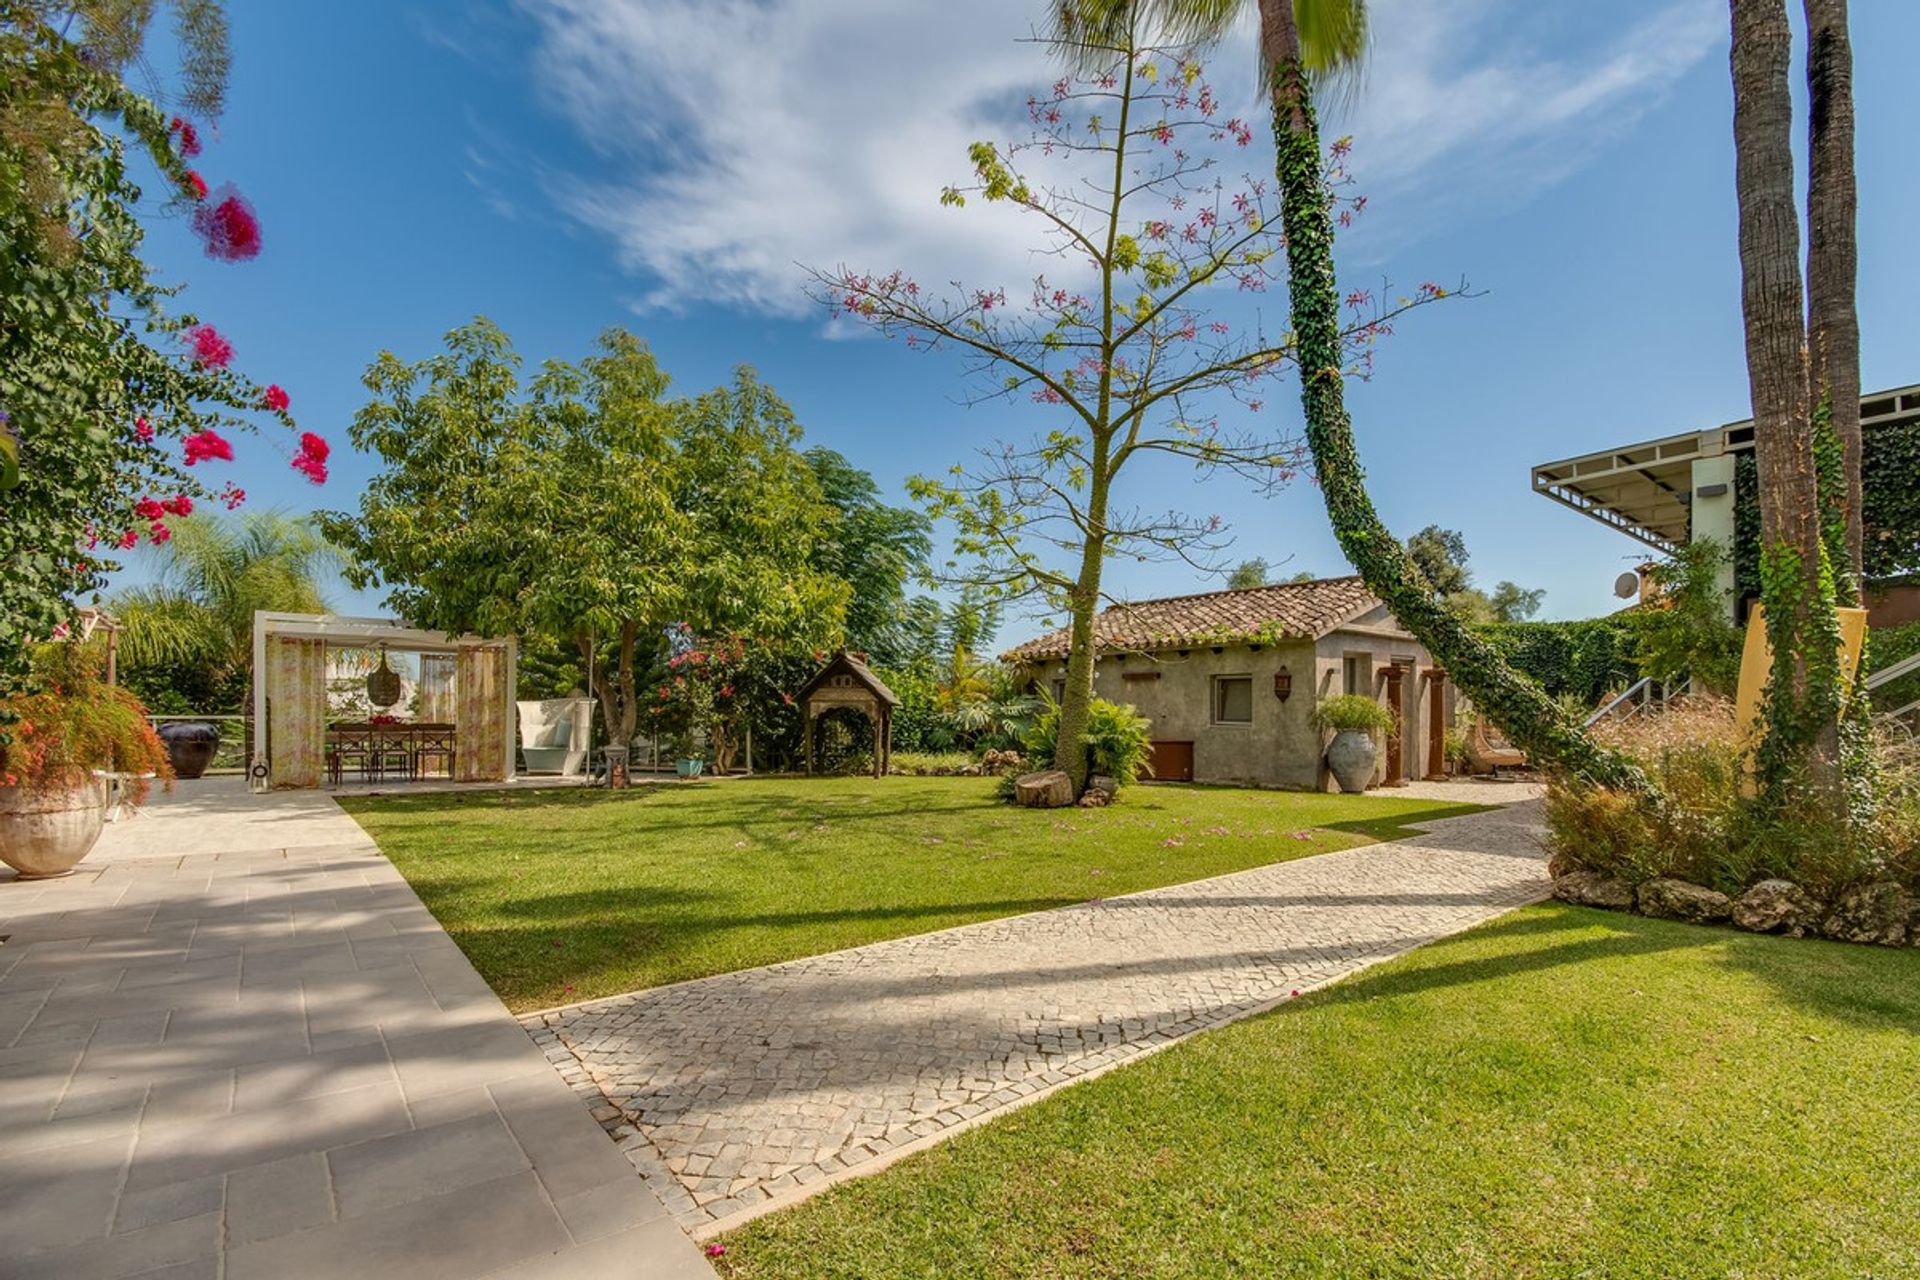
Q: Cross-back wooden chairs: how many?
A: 3